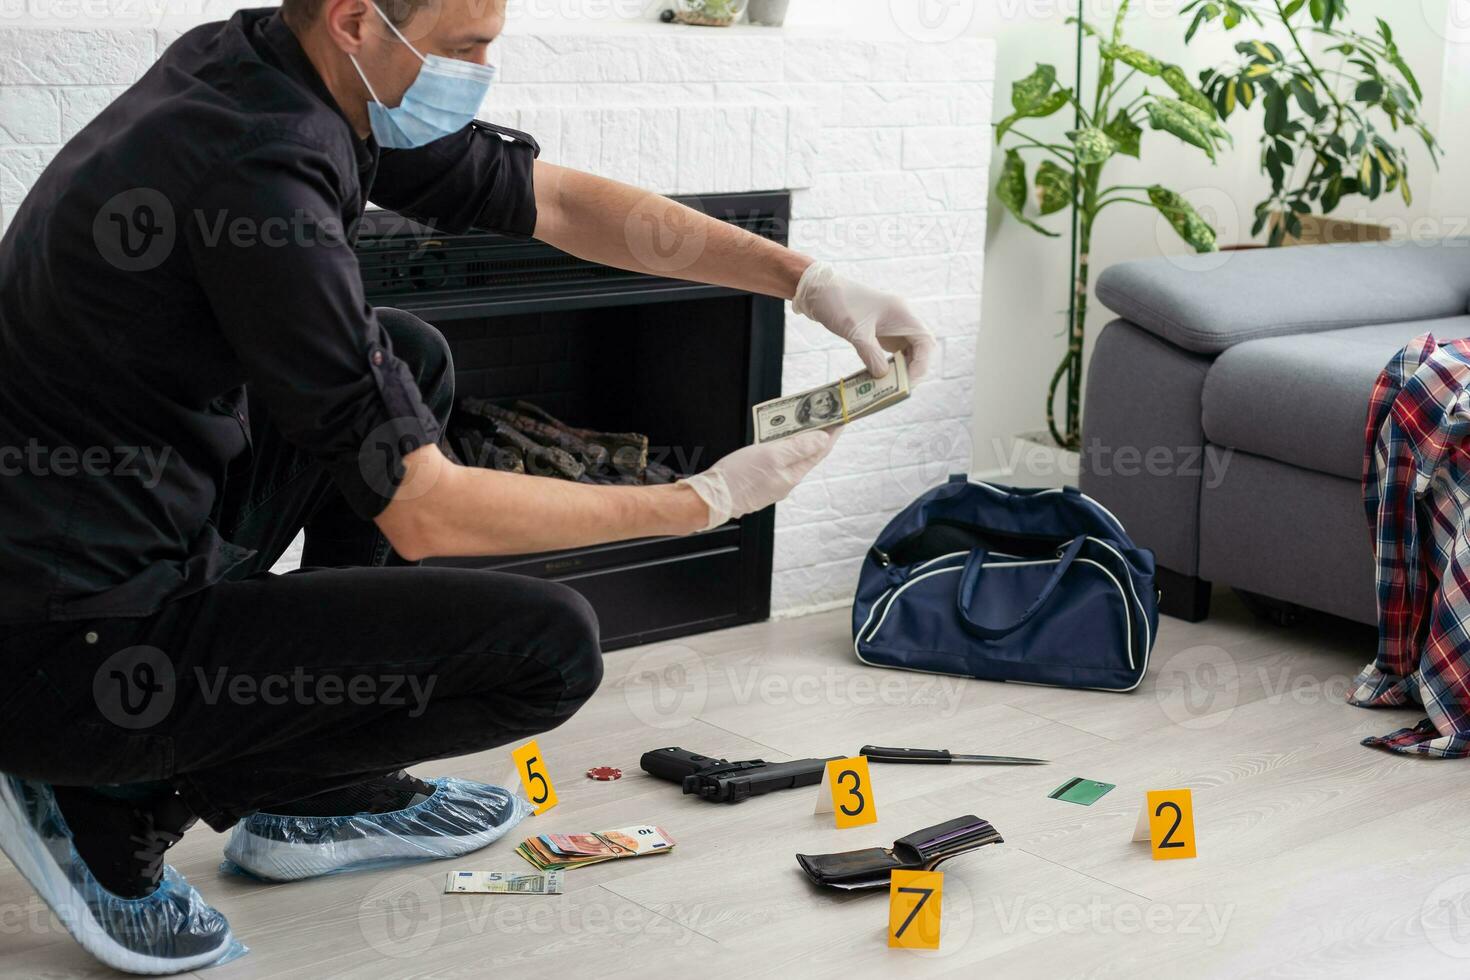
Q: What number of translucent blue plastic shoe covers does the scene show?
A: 2